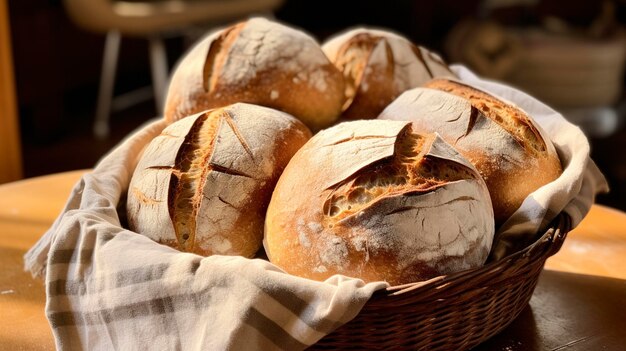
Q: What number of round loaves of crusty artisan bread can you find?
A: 5